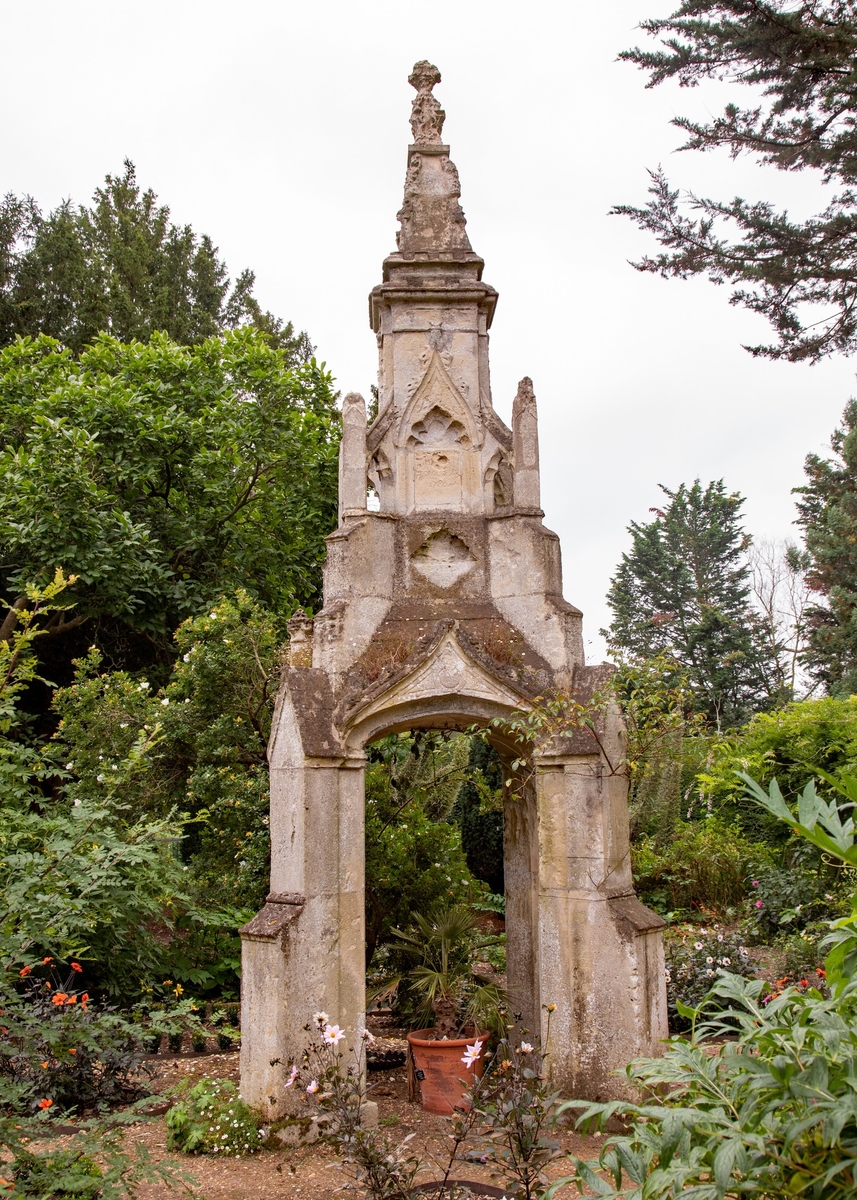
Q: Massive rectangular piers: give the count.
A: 2